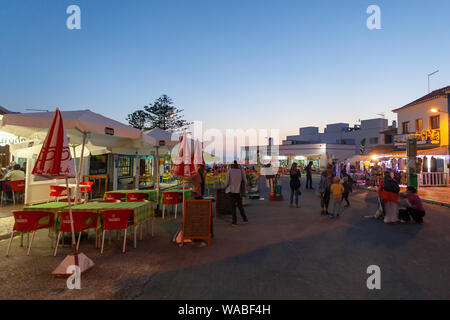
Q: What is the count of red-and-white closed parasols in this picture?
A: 3